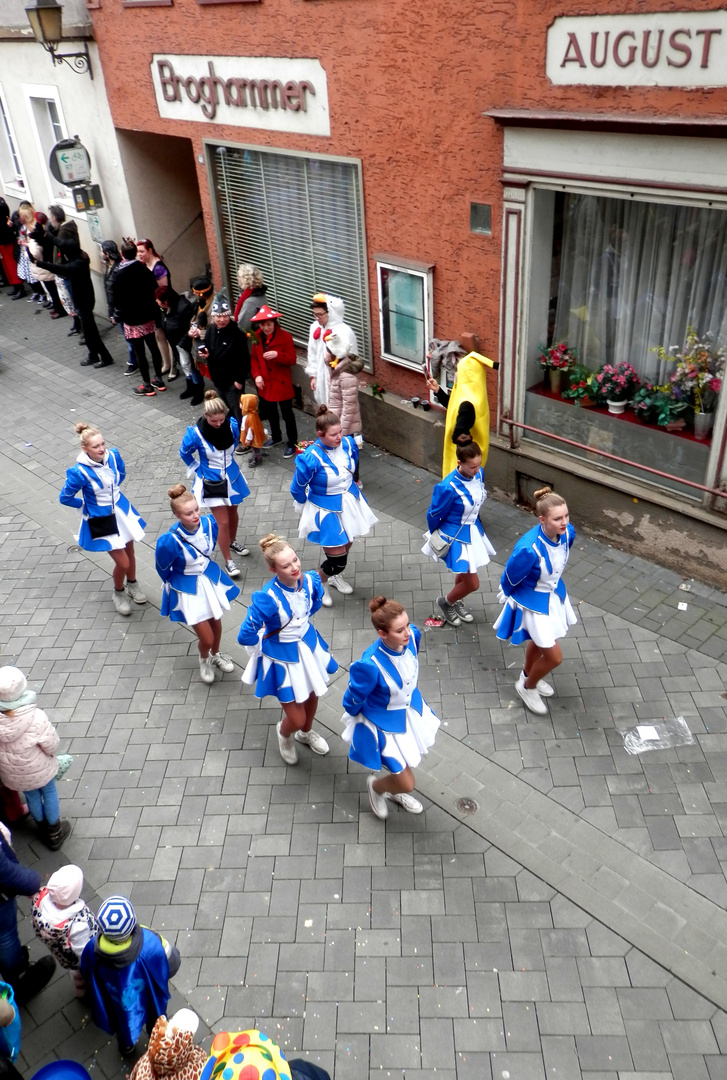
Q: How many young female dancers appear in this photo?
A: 8